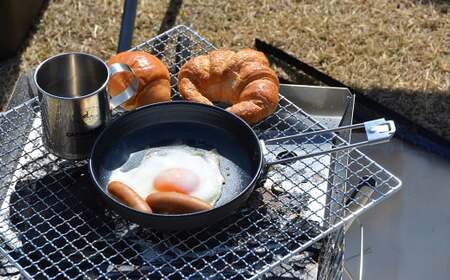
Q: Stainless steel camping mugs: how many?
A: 1